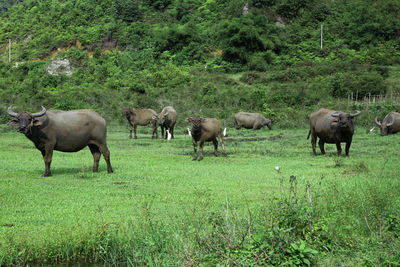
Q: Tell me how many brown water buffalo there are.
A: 7